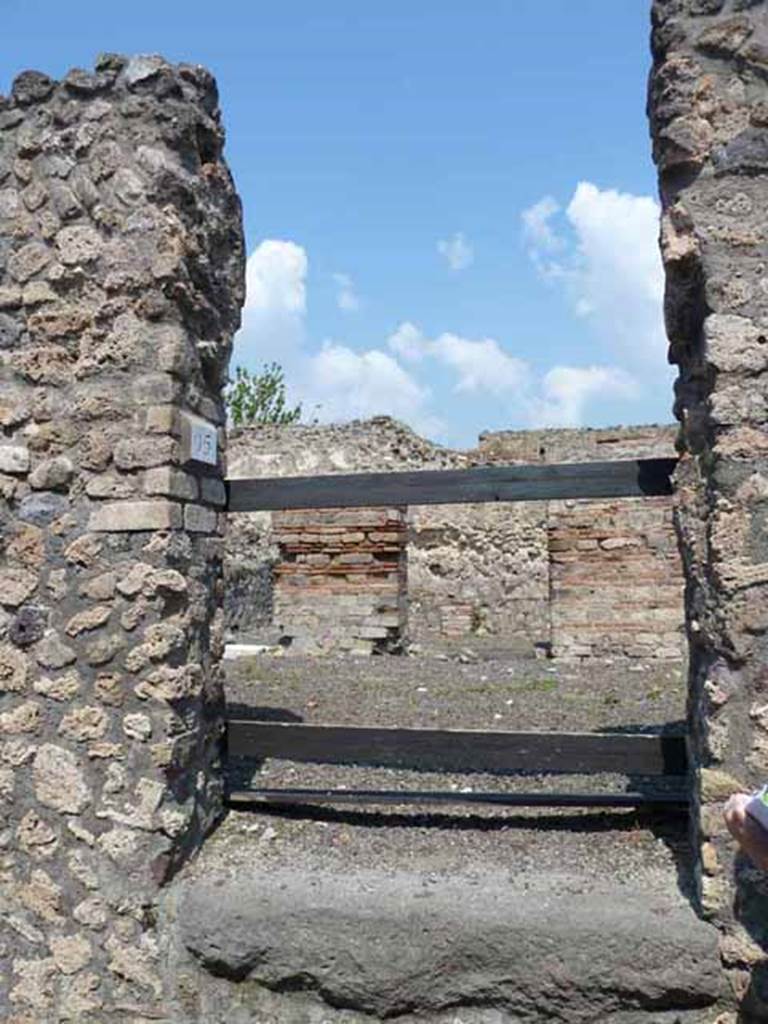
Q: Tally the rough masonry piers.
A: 2